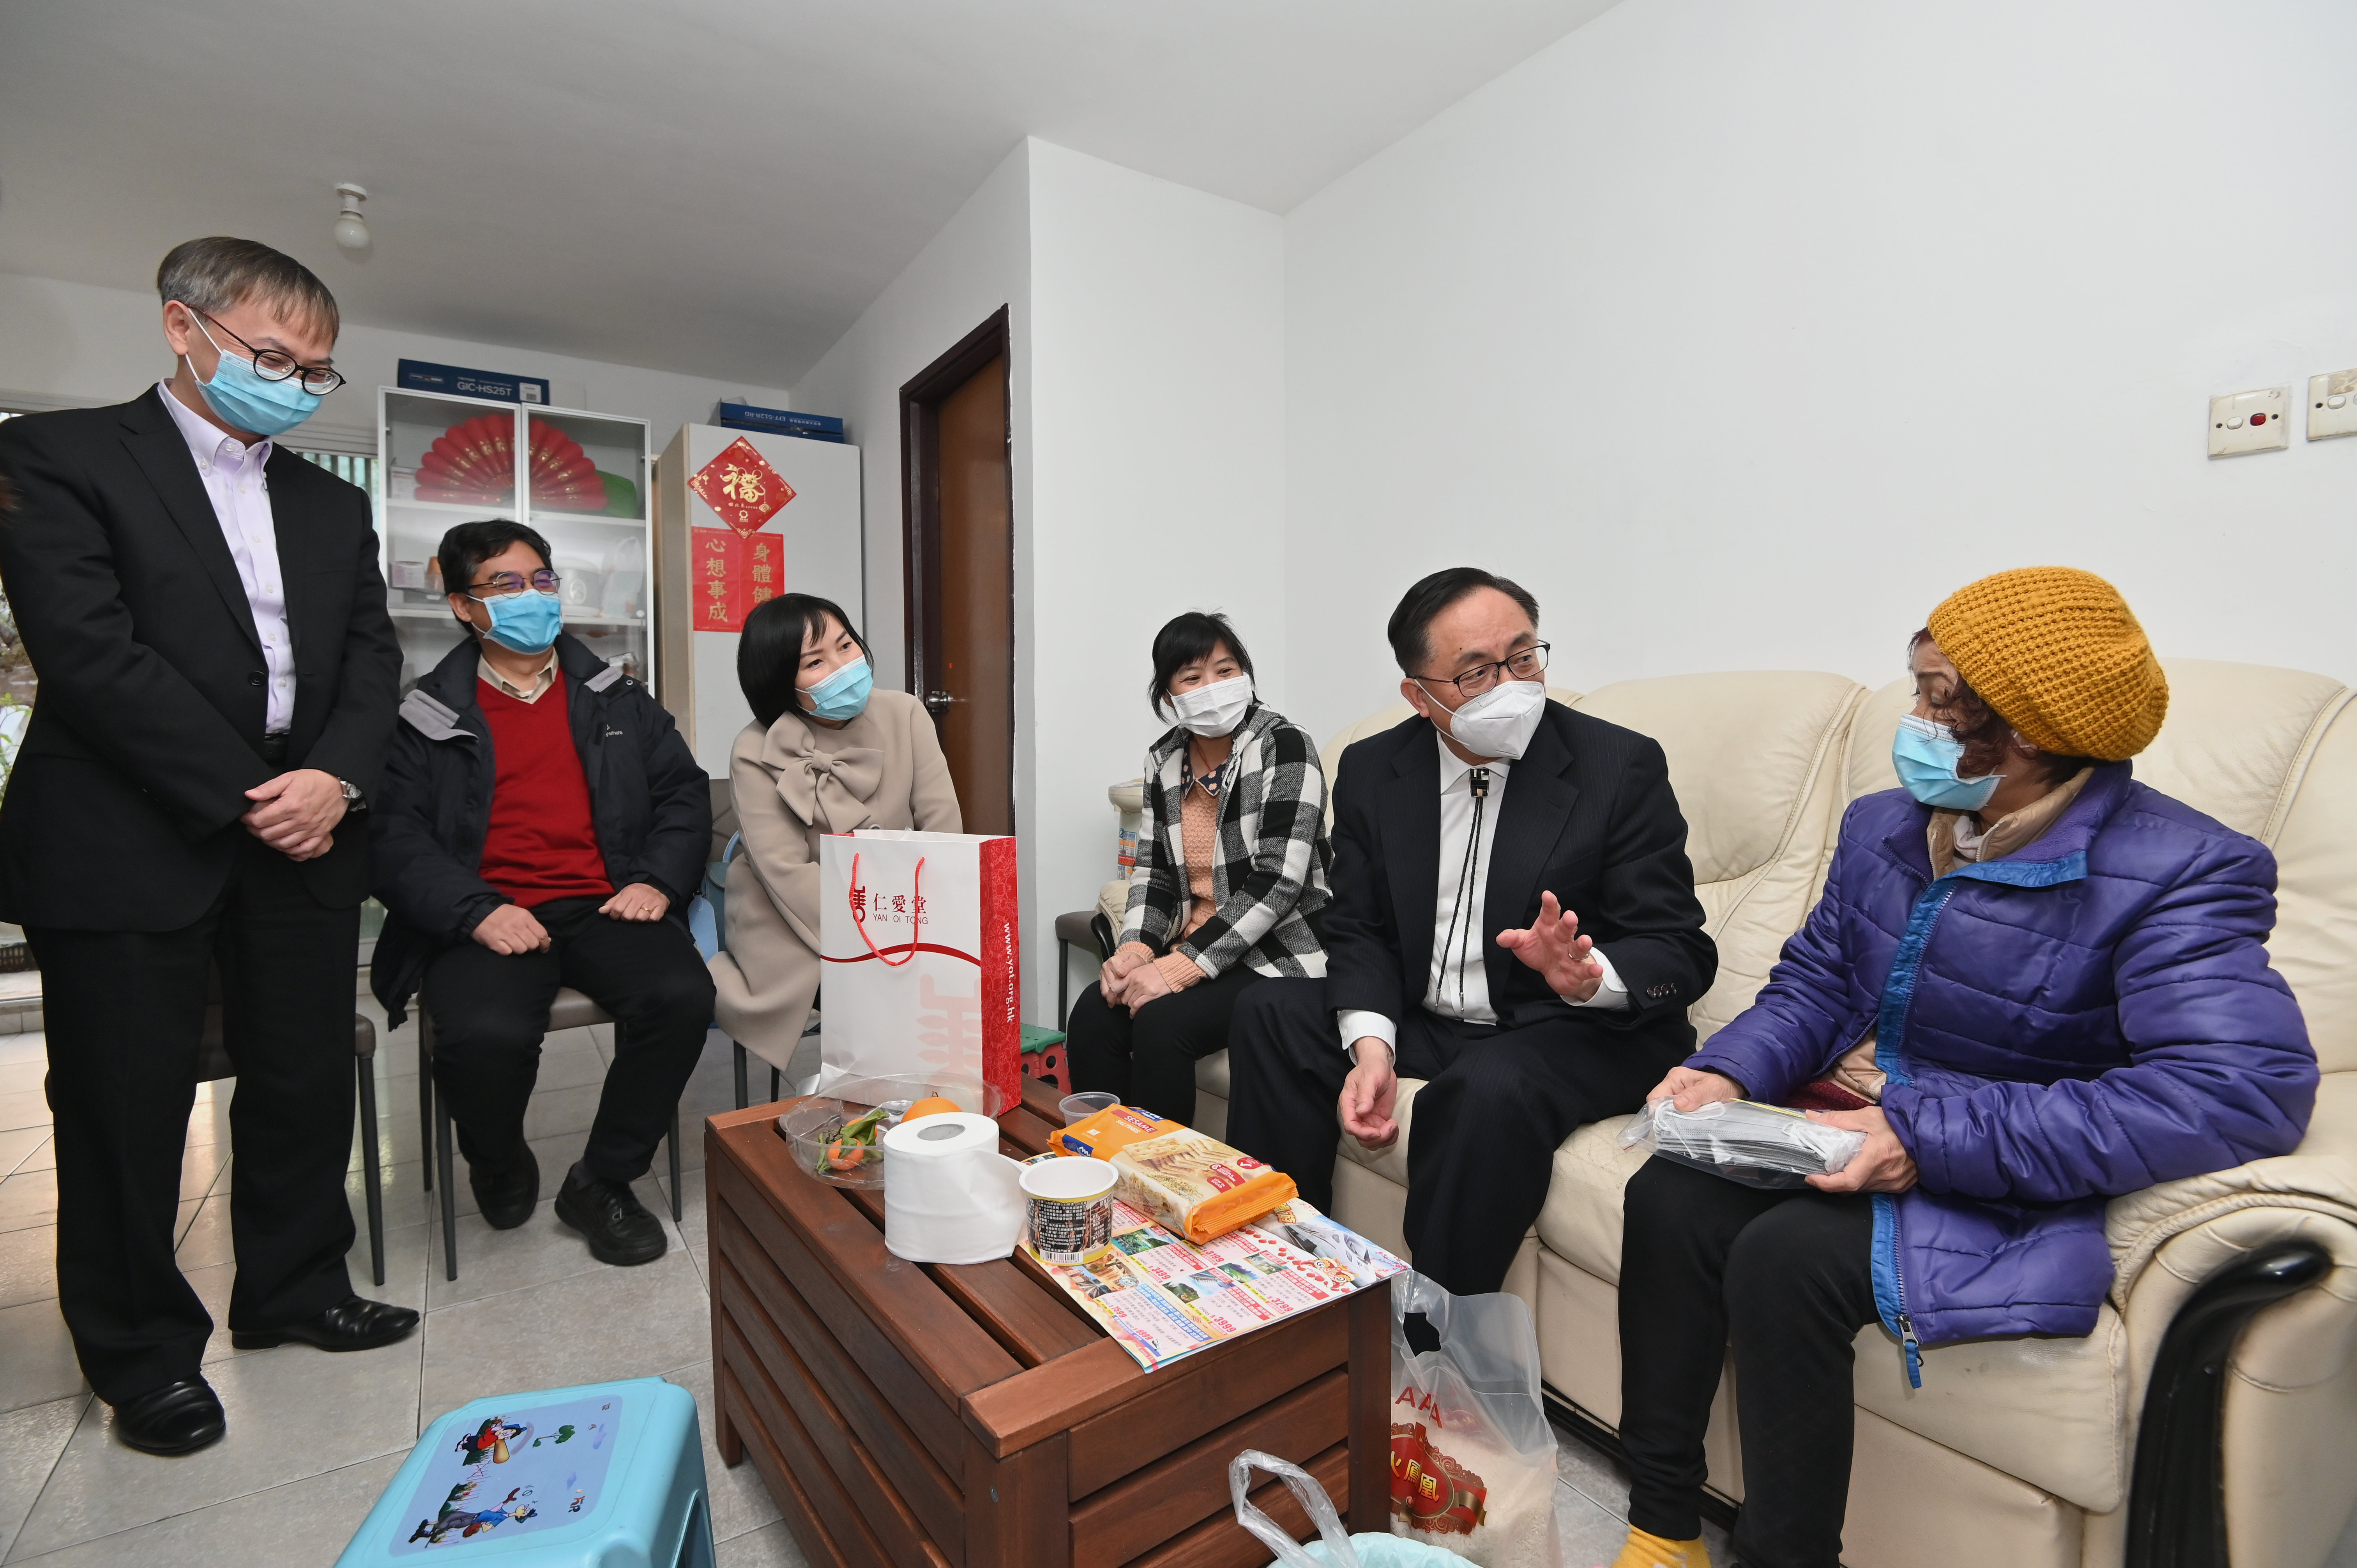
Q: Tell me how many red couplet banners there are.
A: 2